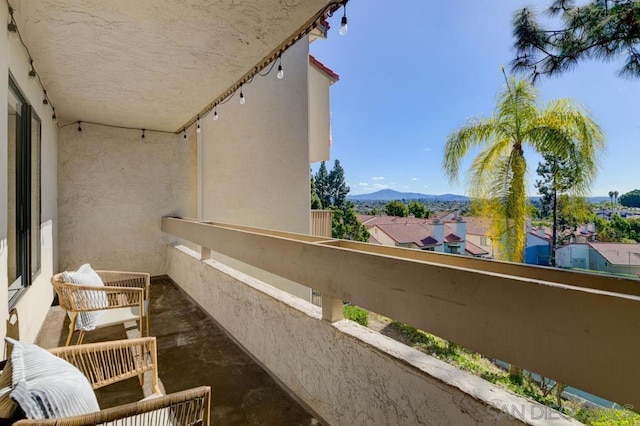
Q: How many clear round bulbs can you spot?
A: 12